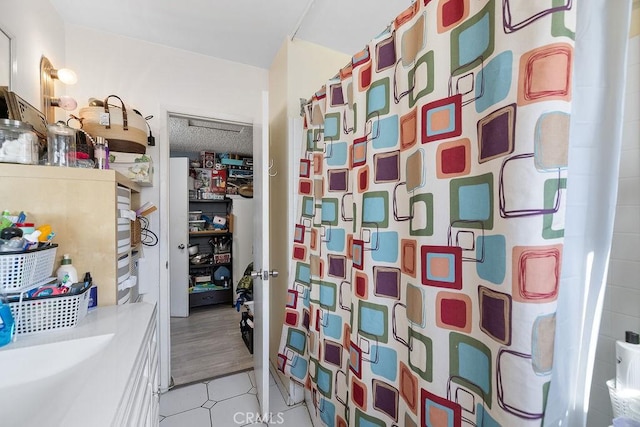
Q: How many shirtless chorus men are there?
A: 0